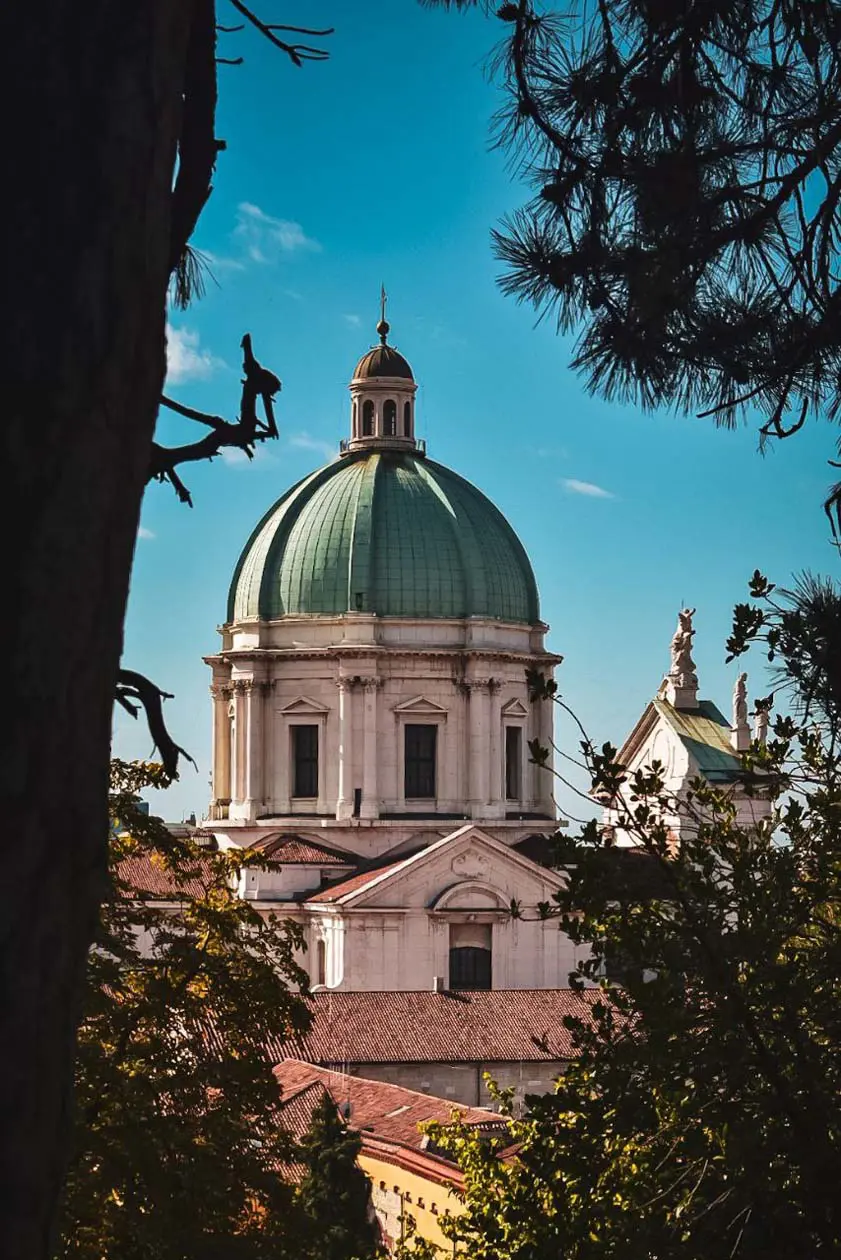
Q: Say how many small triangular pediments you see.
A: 3